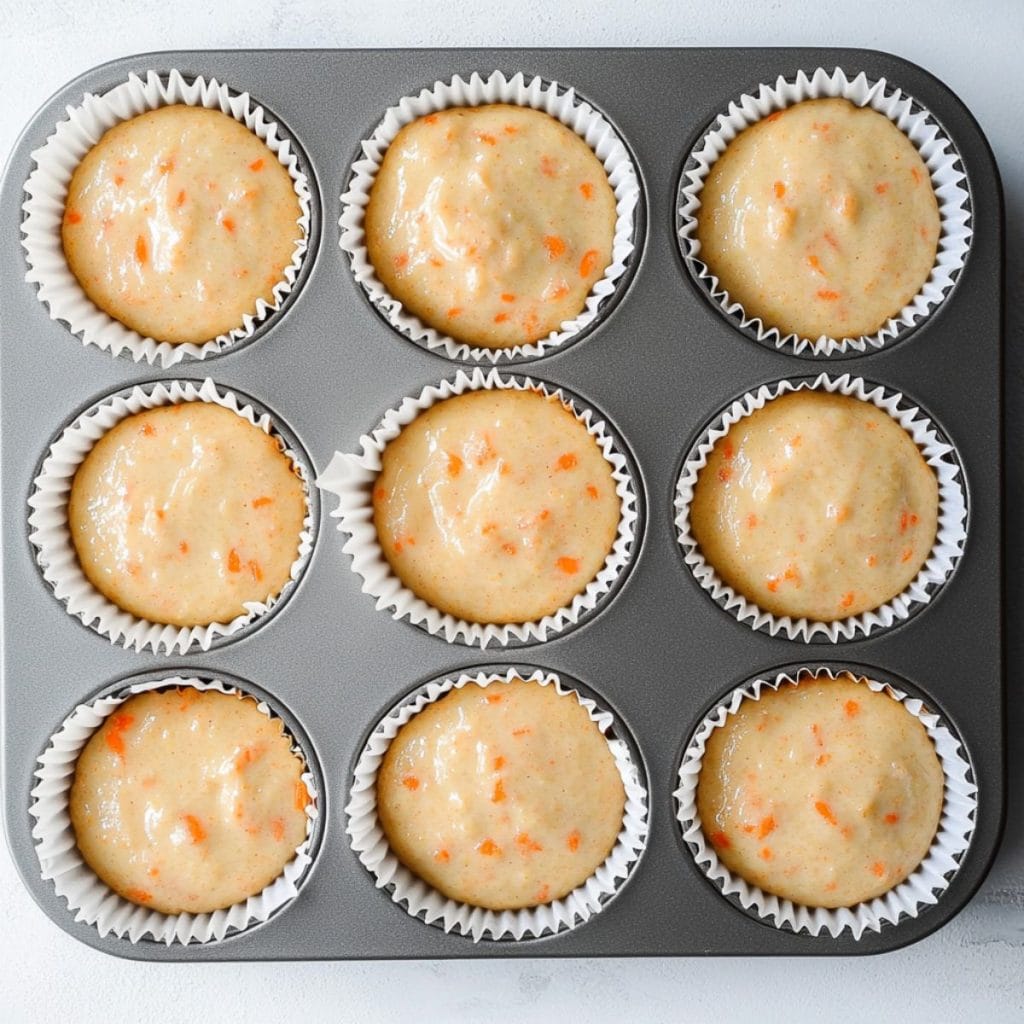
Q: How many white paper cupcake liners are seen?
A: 9